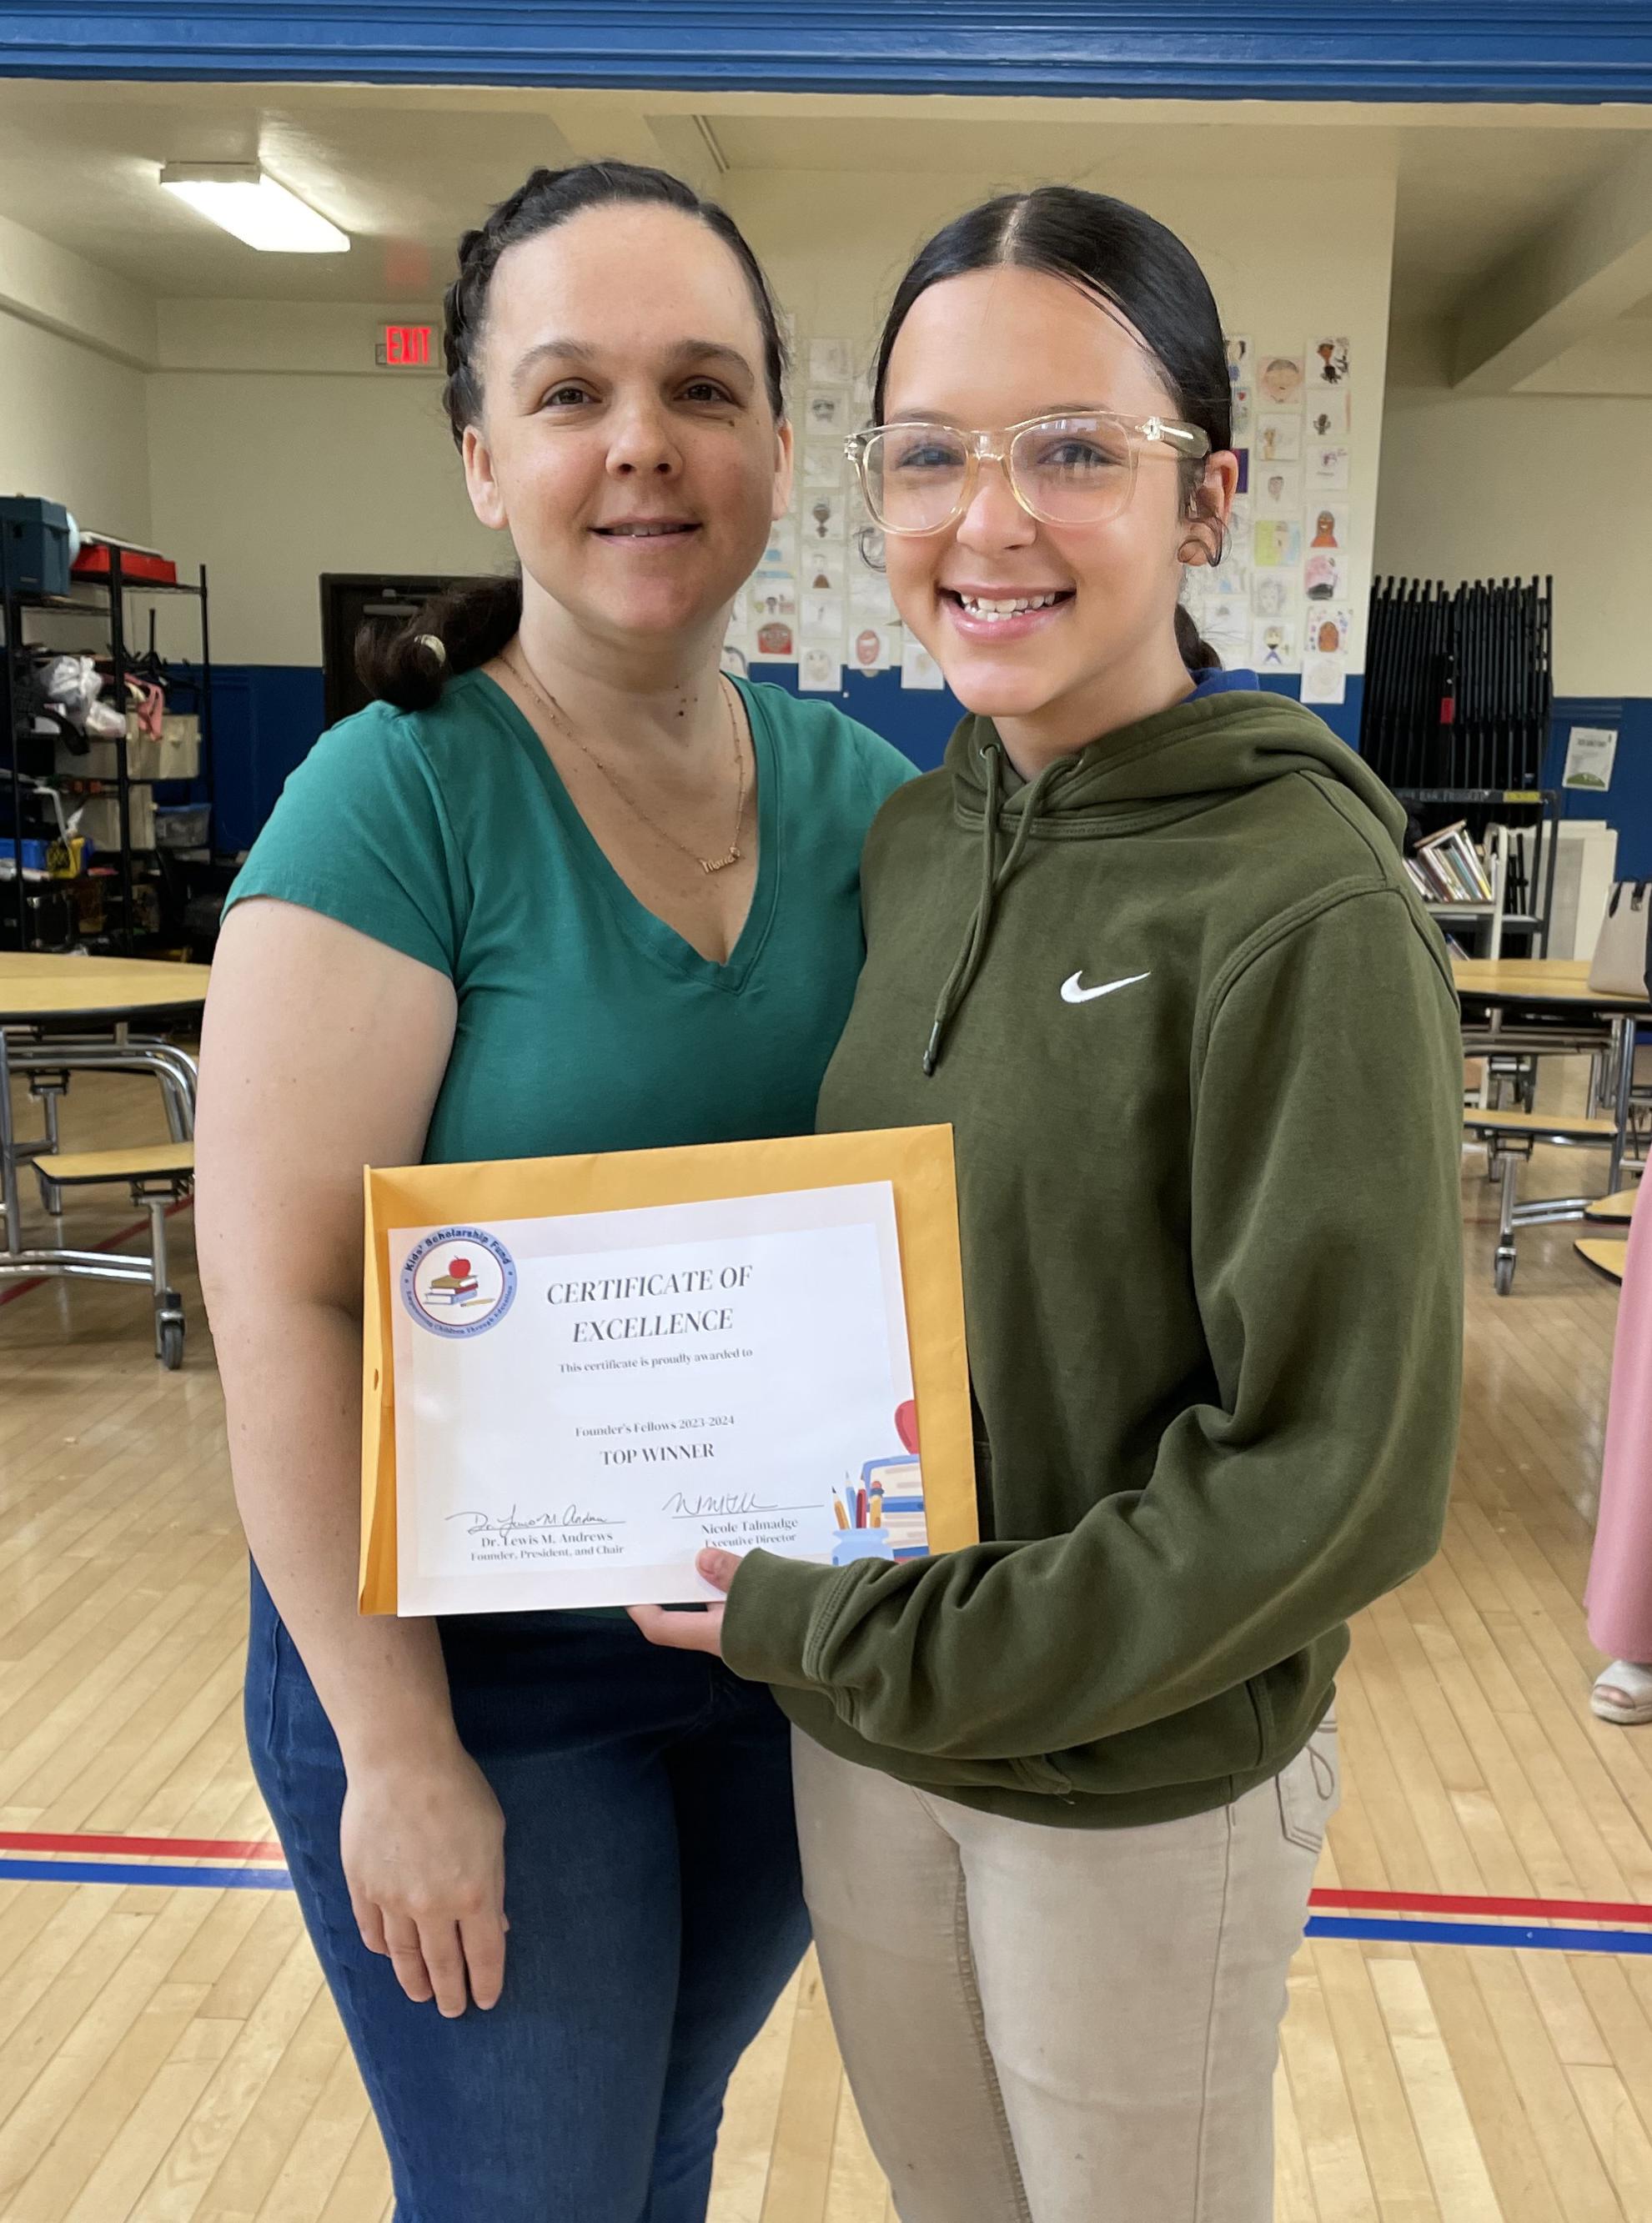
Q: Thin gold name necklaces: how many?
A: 1